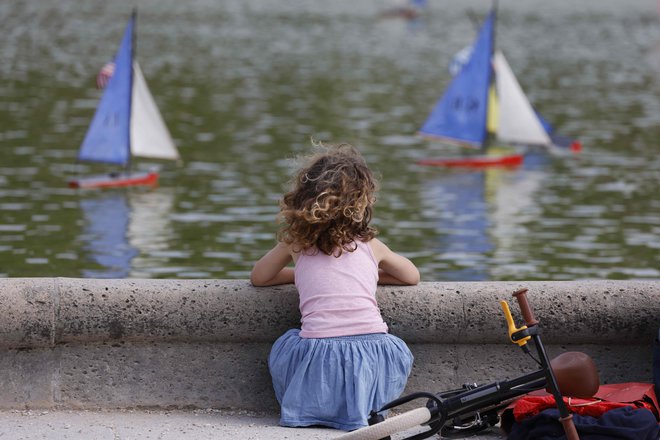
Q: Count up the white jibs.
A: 2